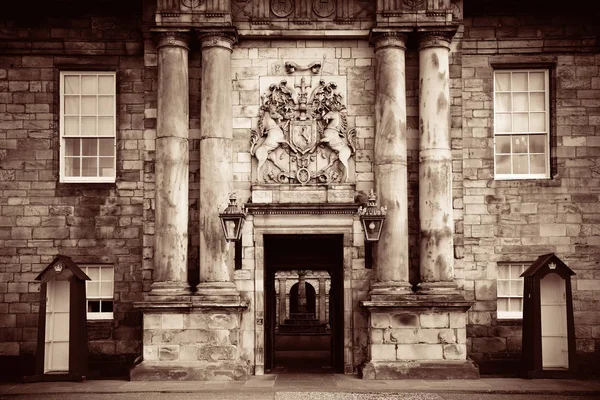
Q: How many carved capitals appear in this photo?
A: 4